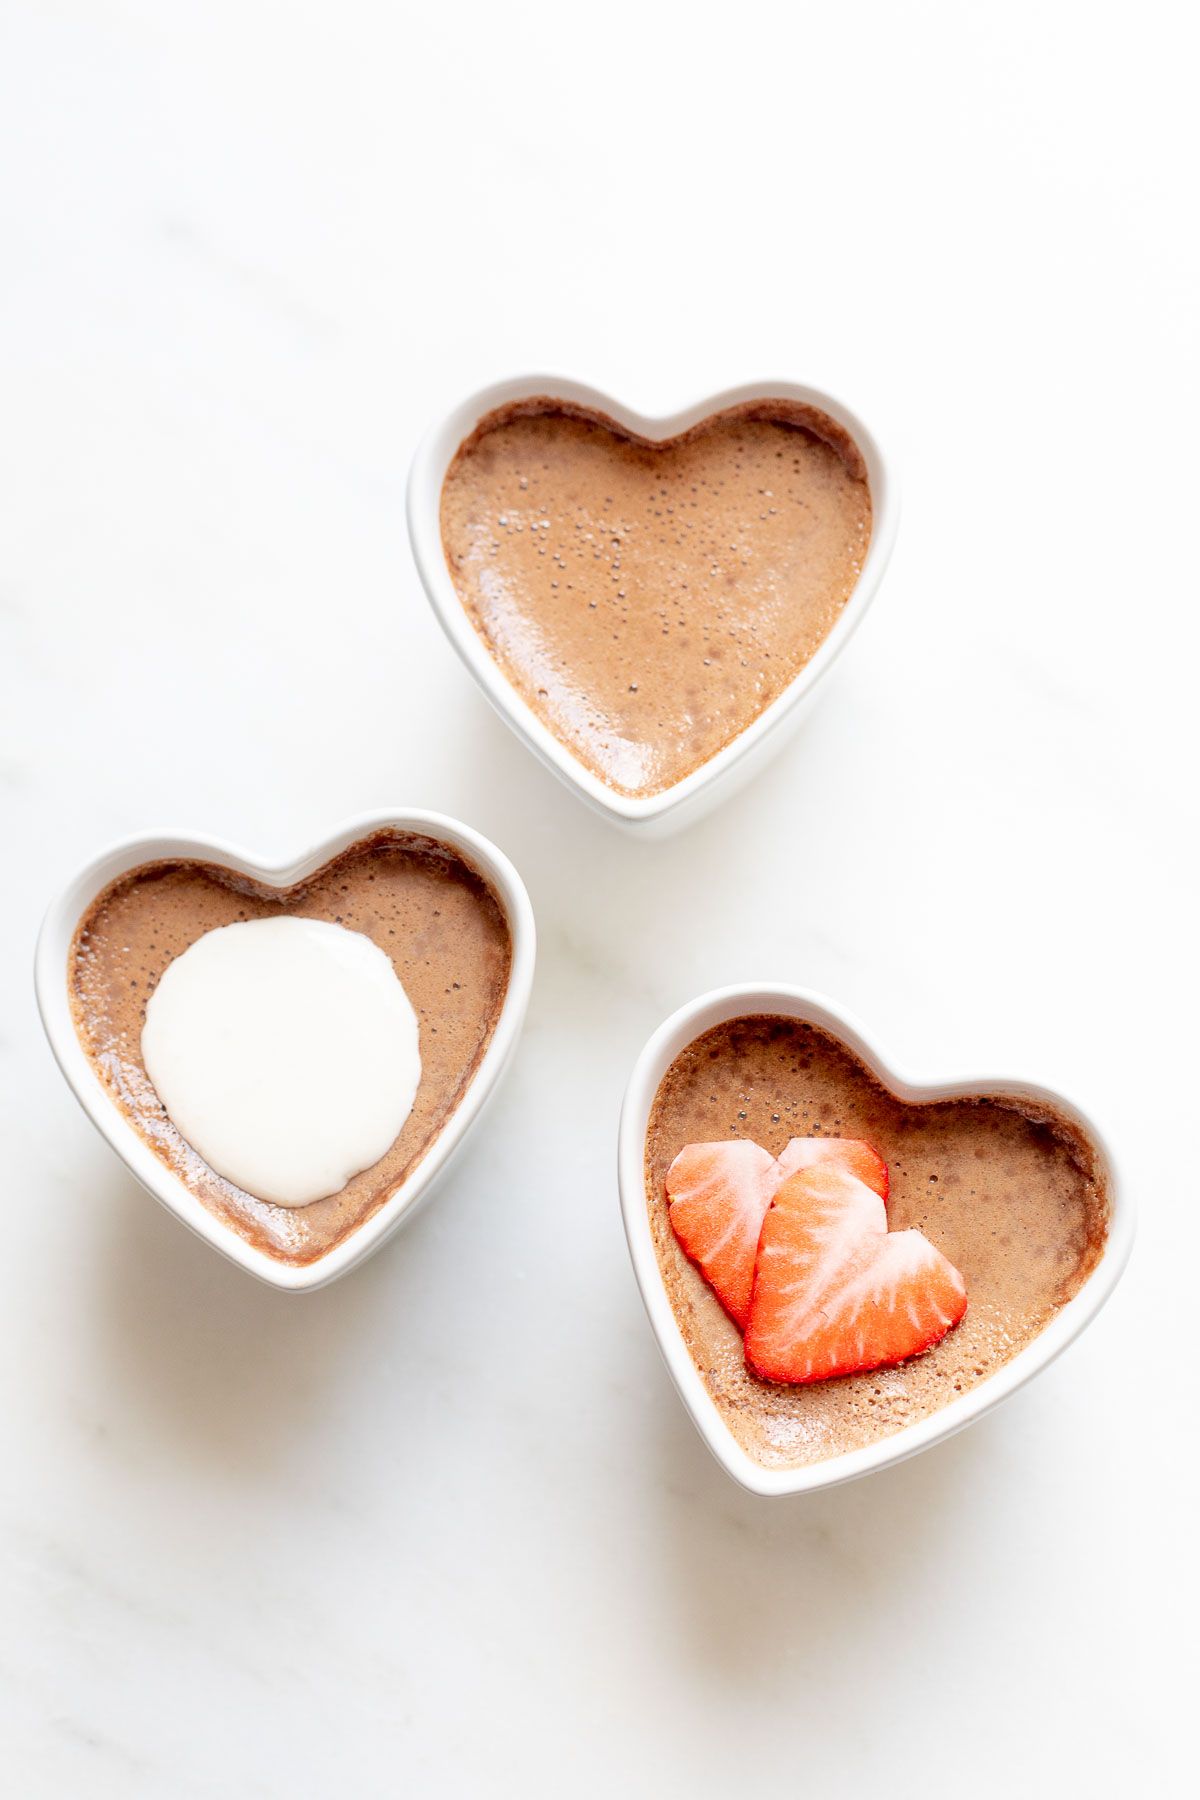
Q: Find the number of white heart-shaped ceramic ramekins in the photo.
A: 3